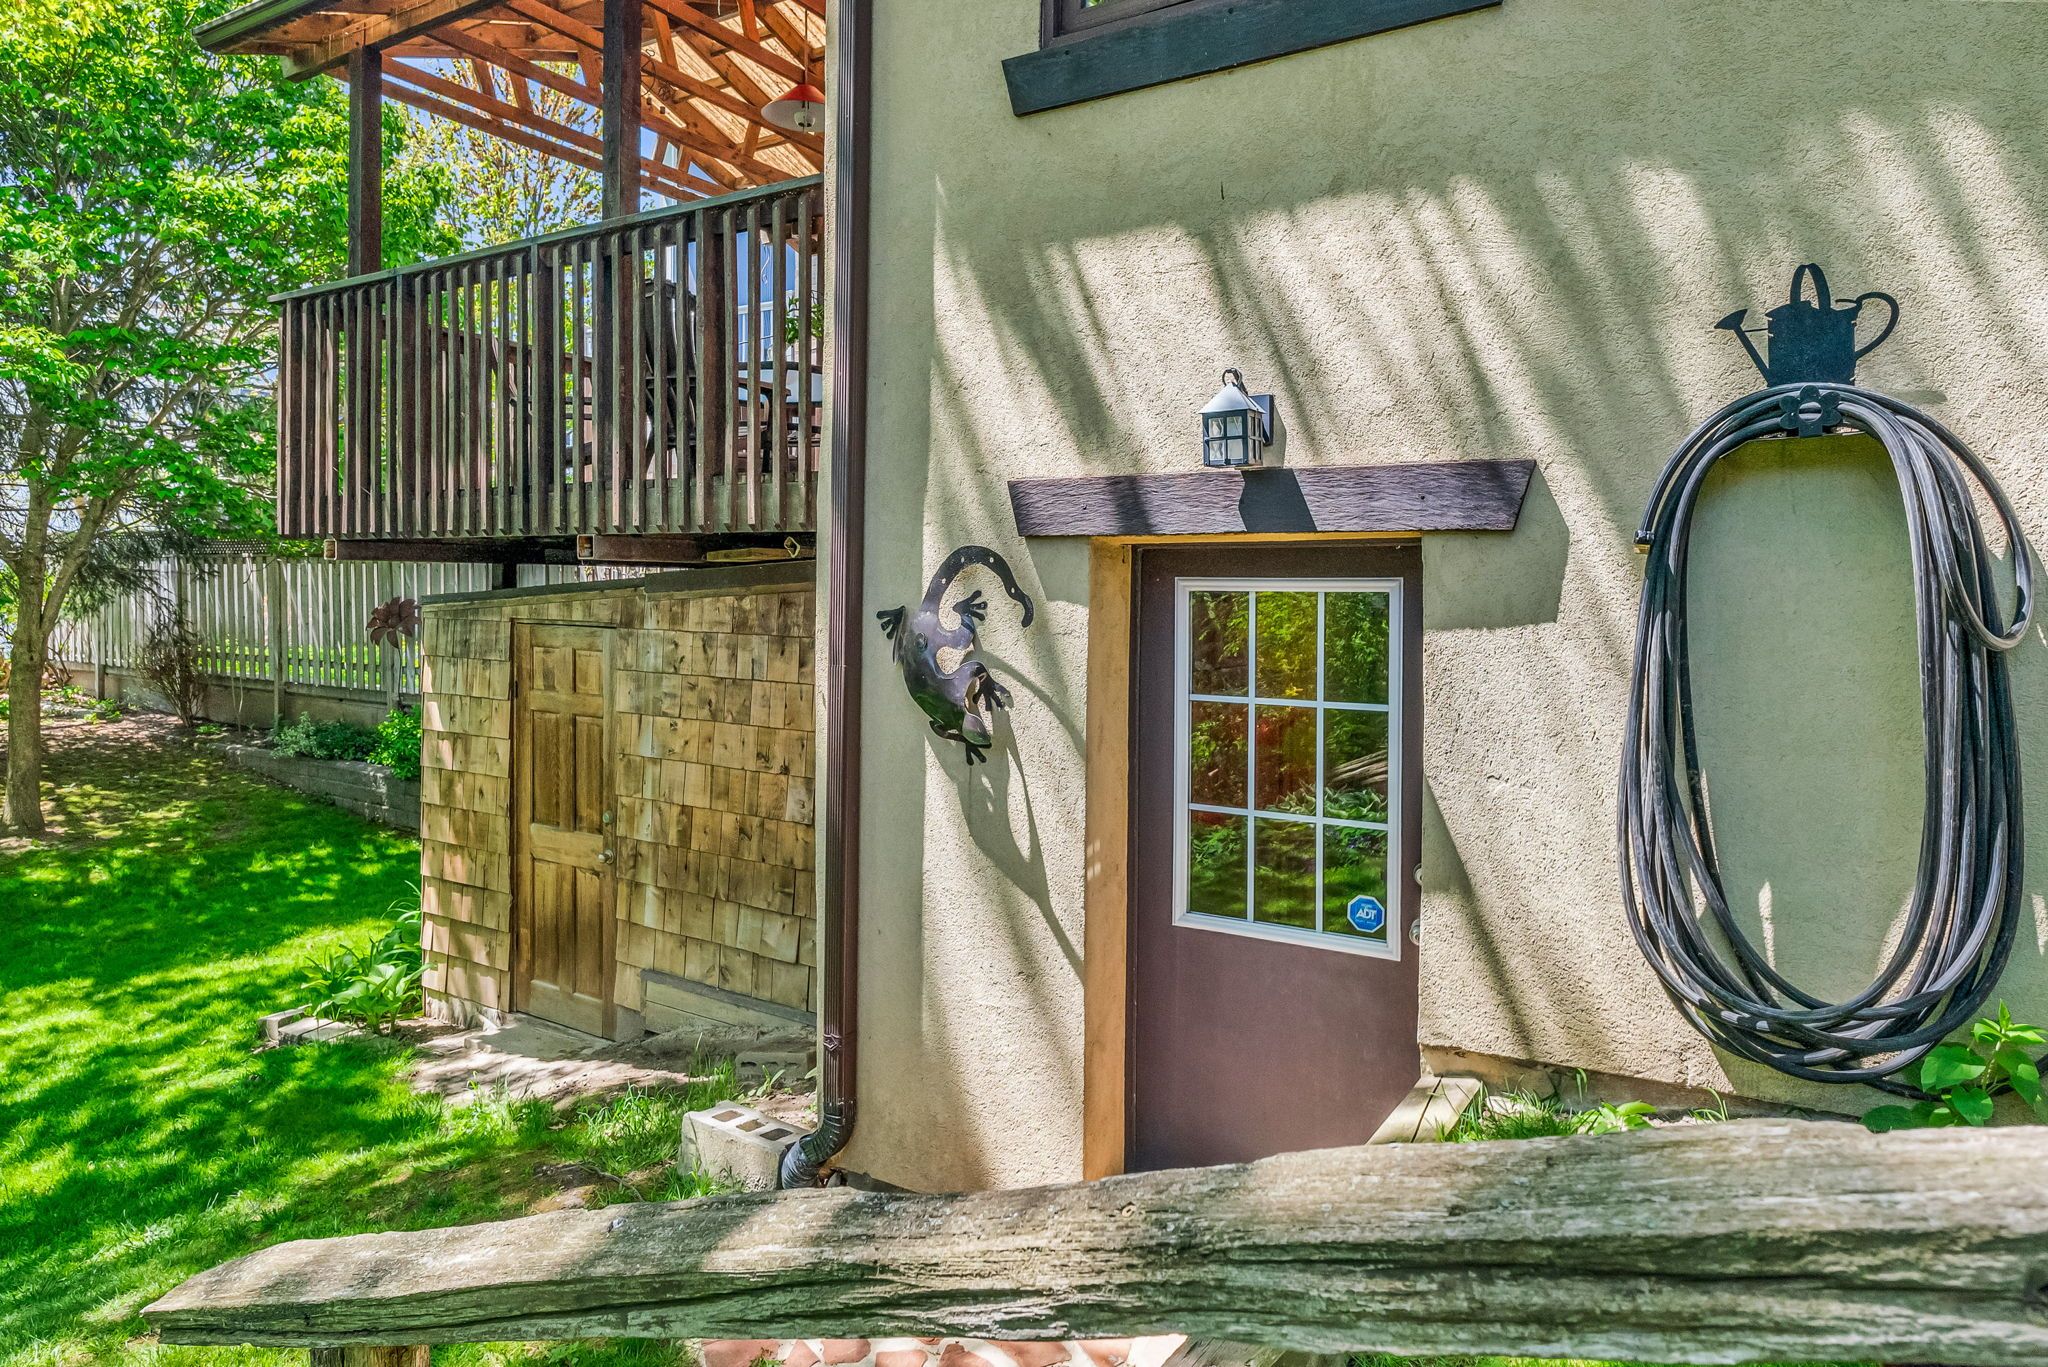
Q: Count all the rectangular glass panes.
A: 9